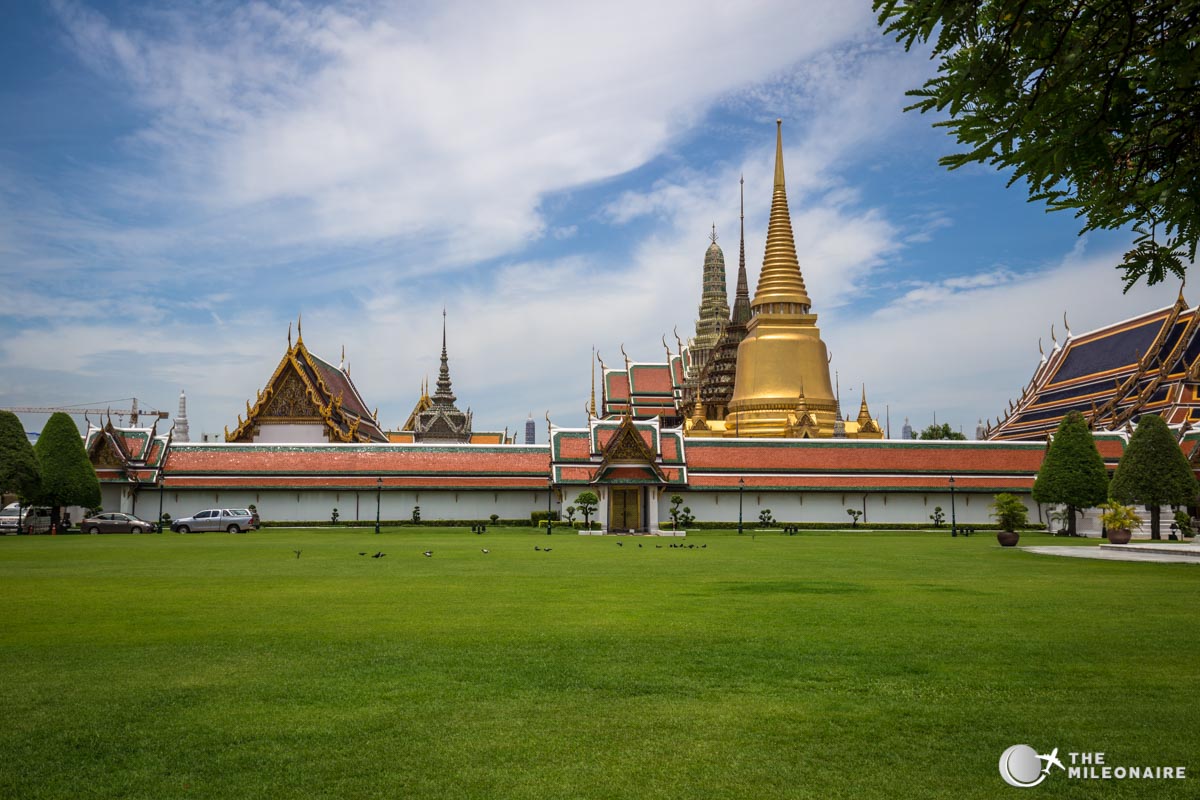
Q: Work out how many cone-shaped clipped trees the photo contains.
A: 4